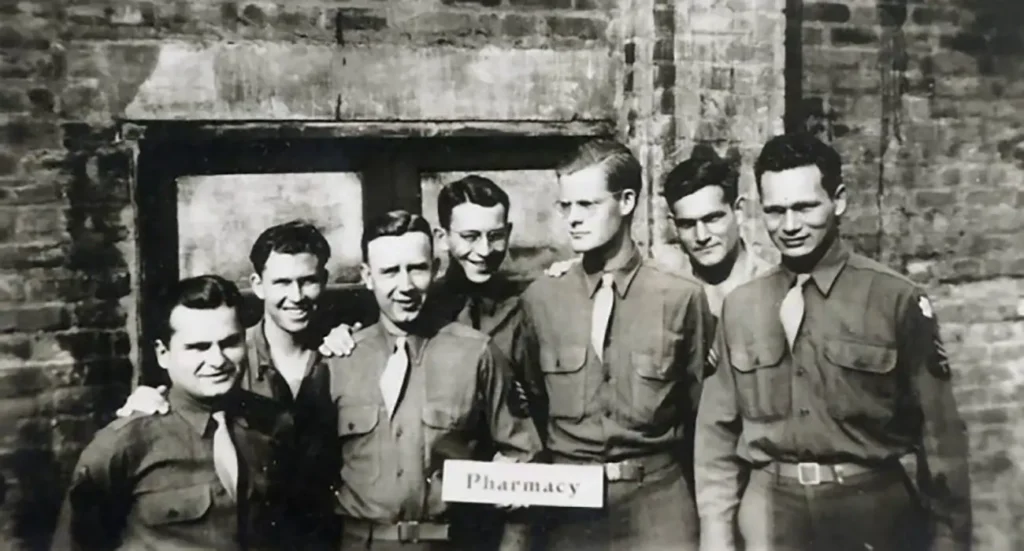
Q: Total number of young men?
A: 7